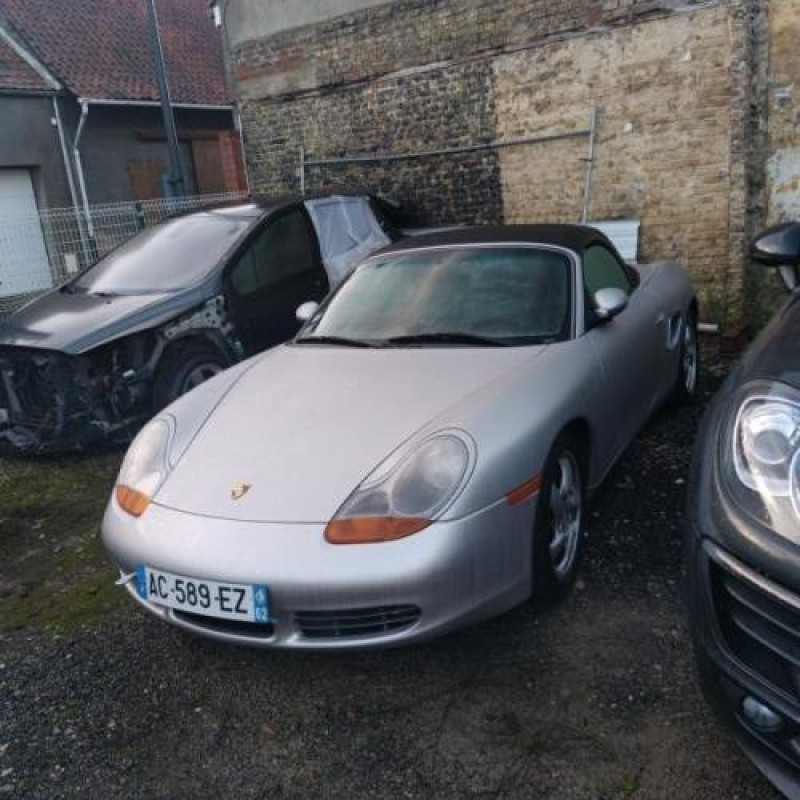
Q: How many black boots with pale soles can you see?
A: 0